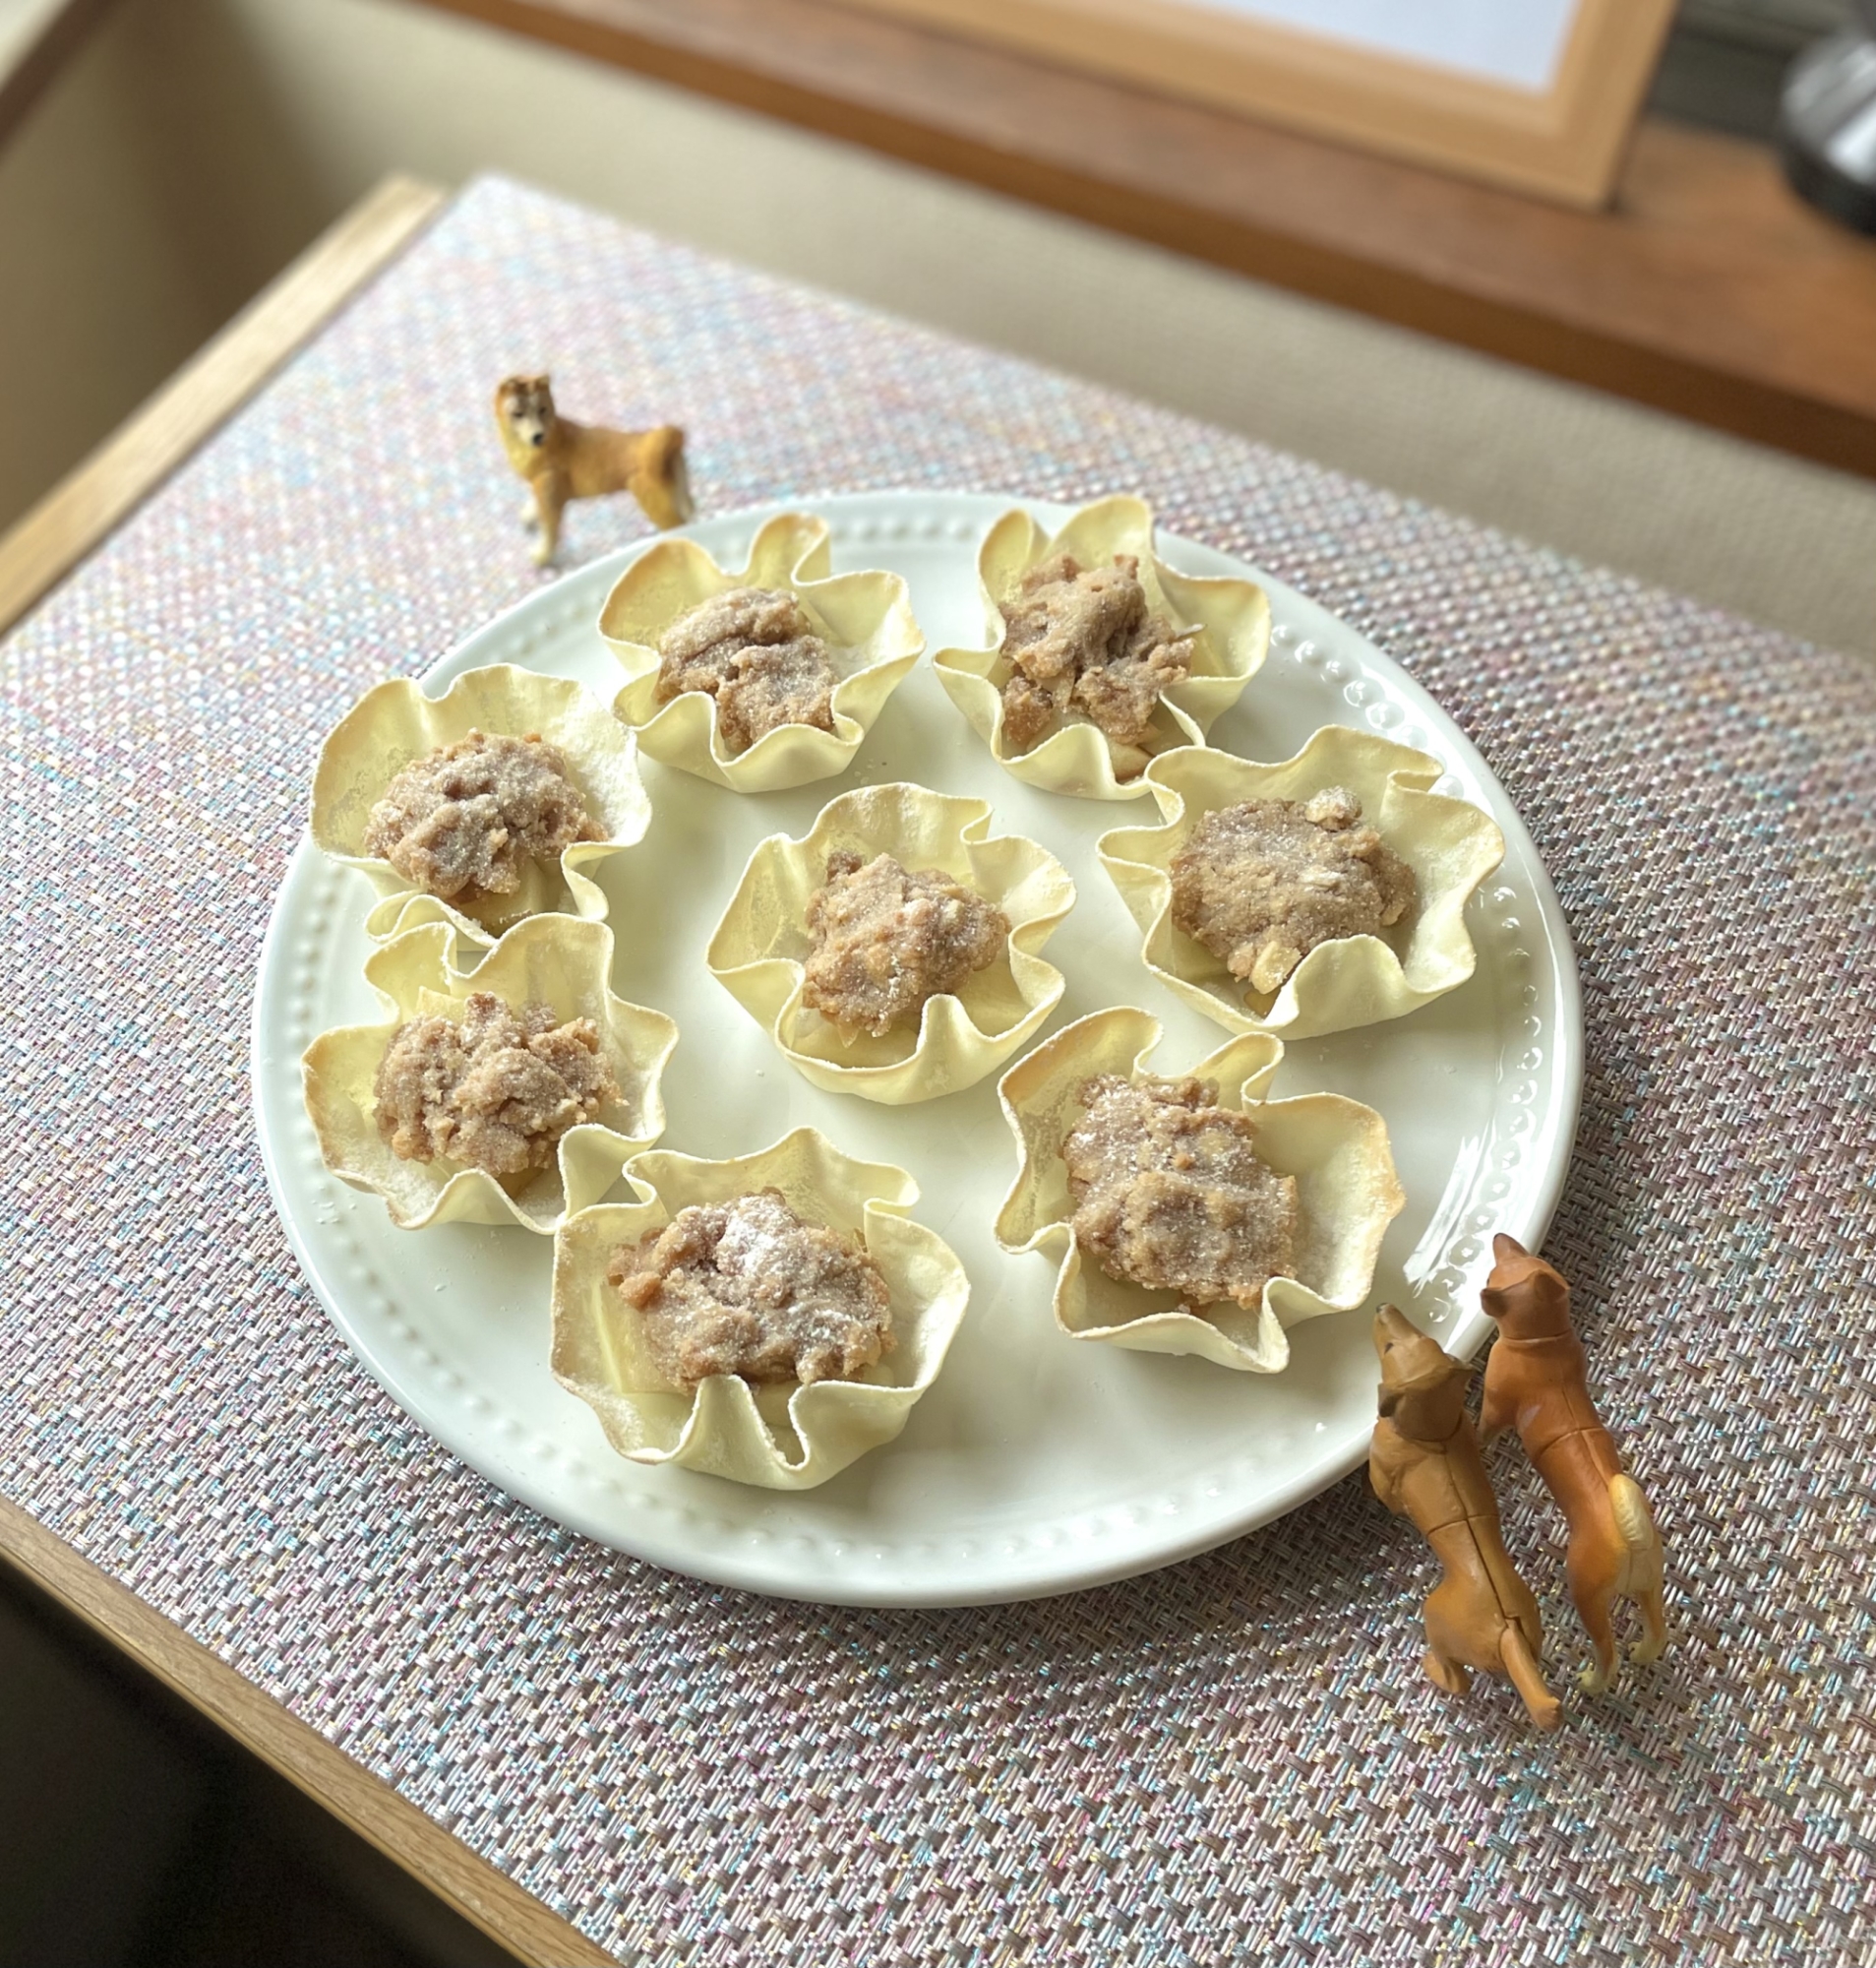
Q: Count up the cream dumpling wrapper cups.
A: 8